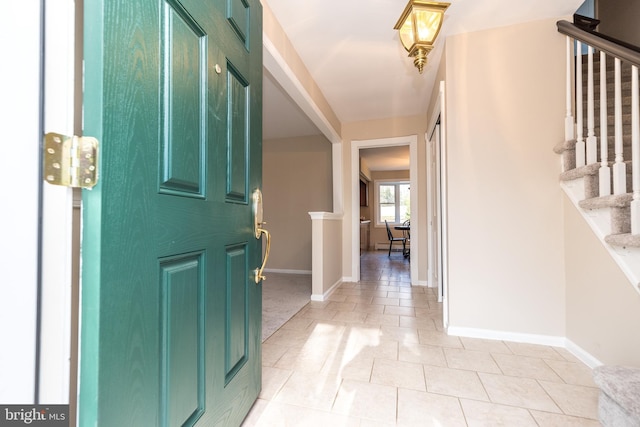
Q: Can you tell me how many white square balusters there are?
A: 6